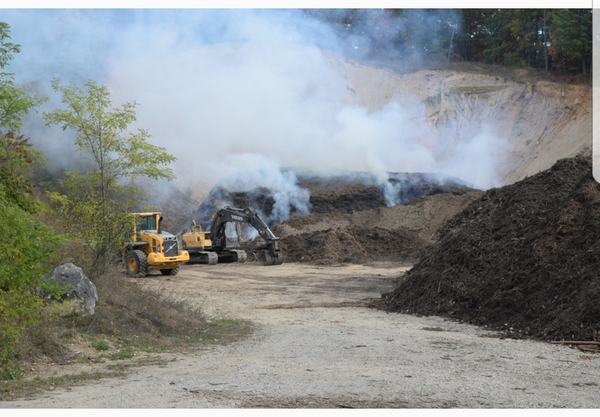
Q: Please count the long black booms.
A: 1